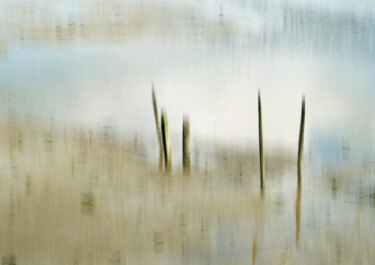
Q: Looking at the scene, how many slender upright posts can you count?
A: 5